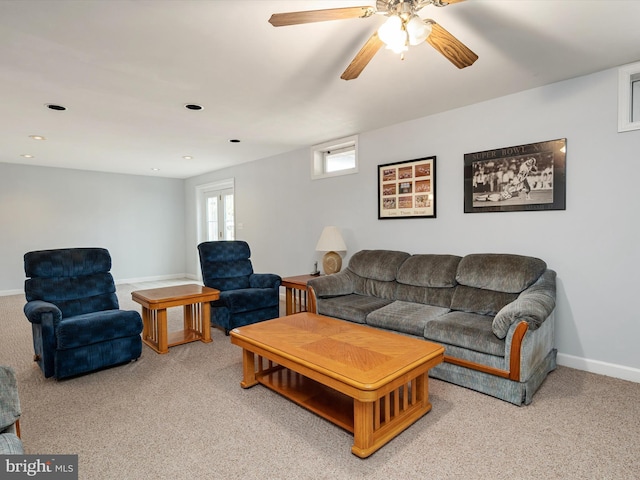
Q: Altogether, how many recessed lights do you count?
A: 7